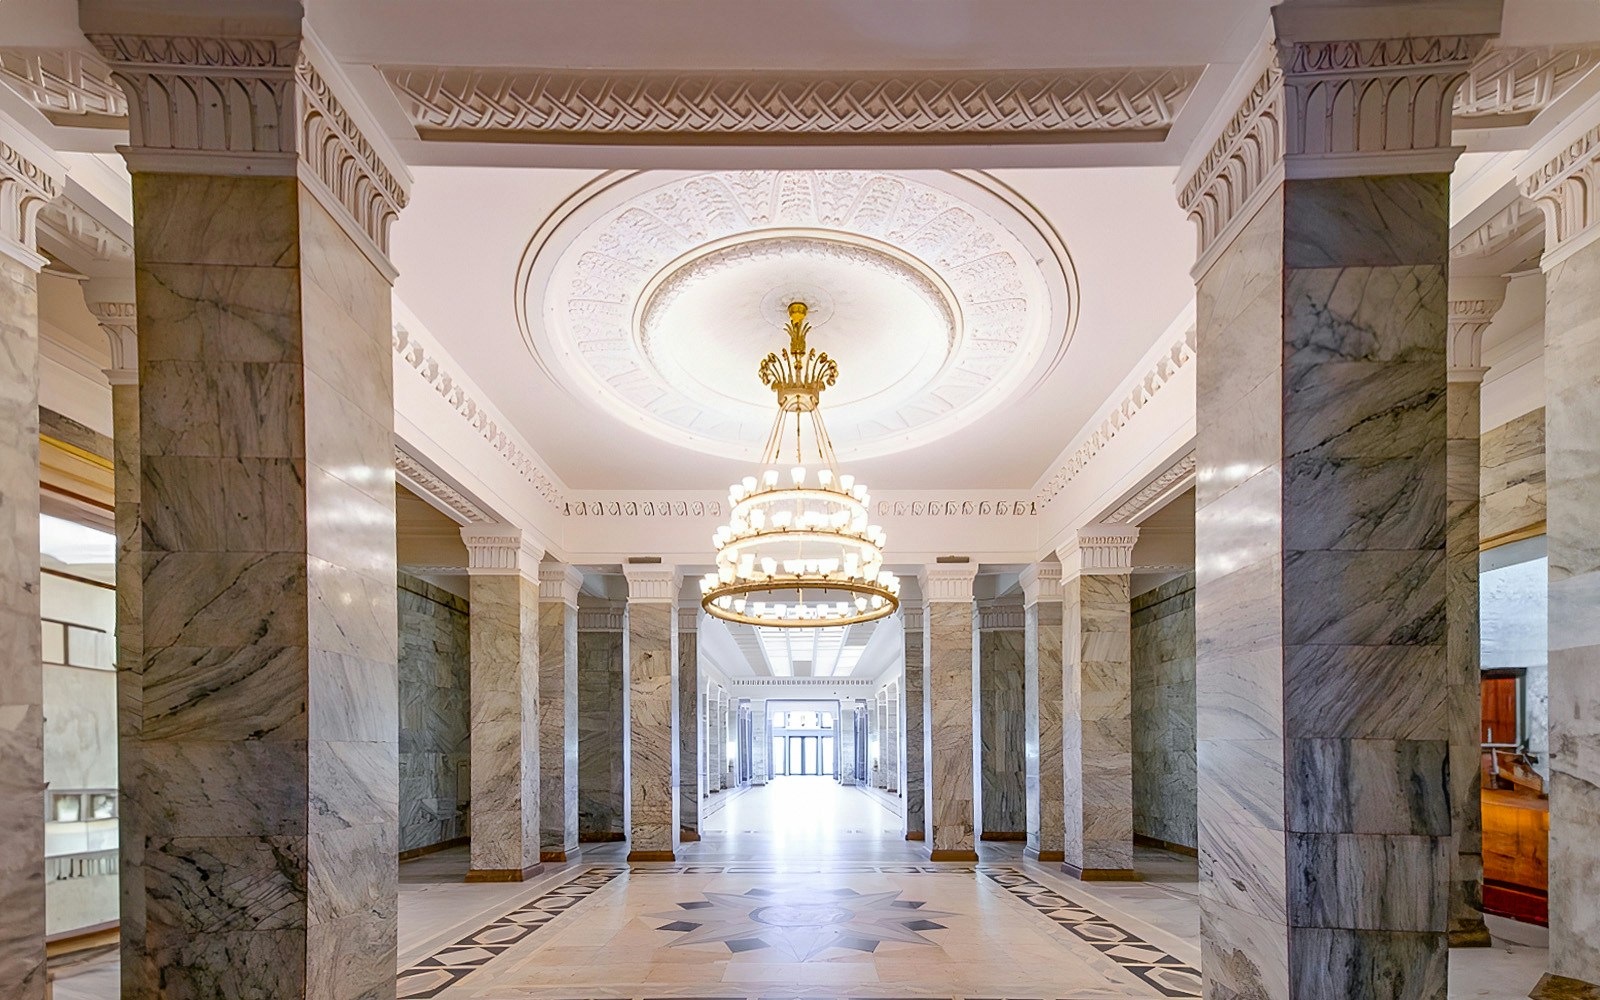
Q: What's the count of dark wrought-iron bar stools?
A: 0